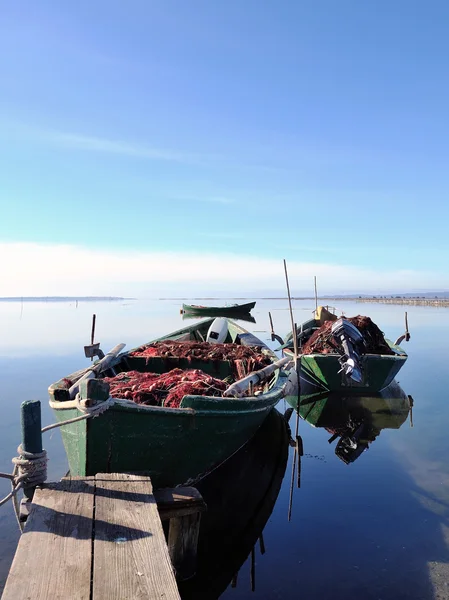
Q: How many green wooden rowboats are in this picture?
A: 3